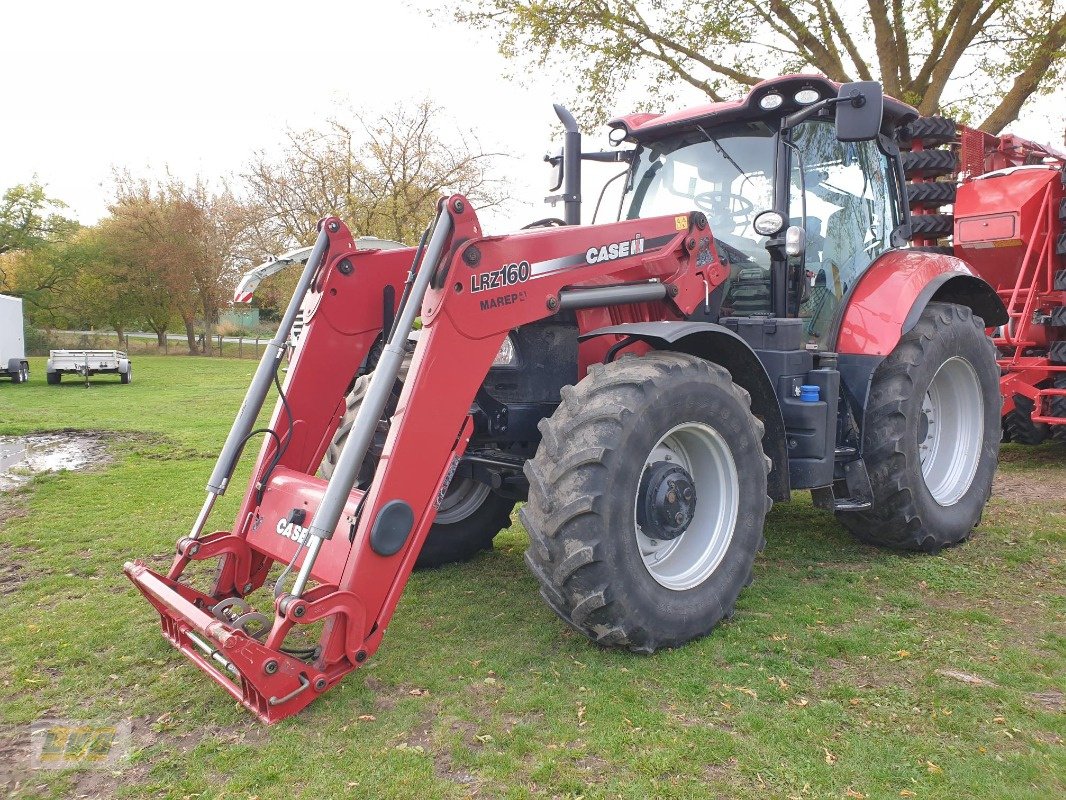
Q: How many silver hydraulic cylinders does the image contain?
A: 3